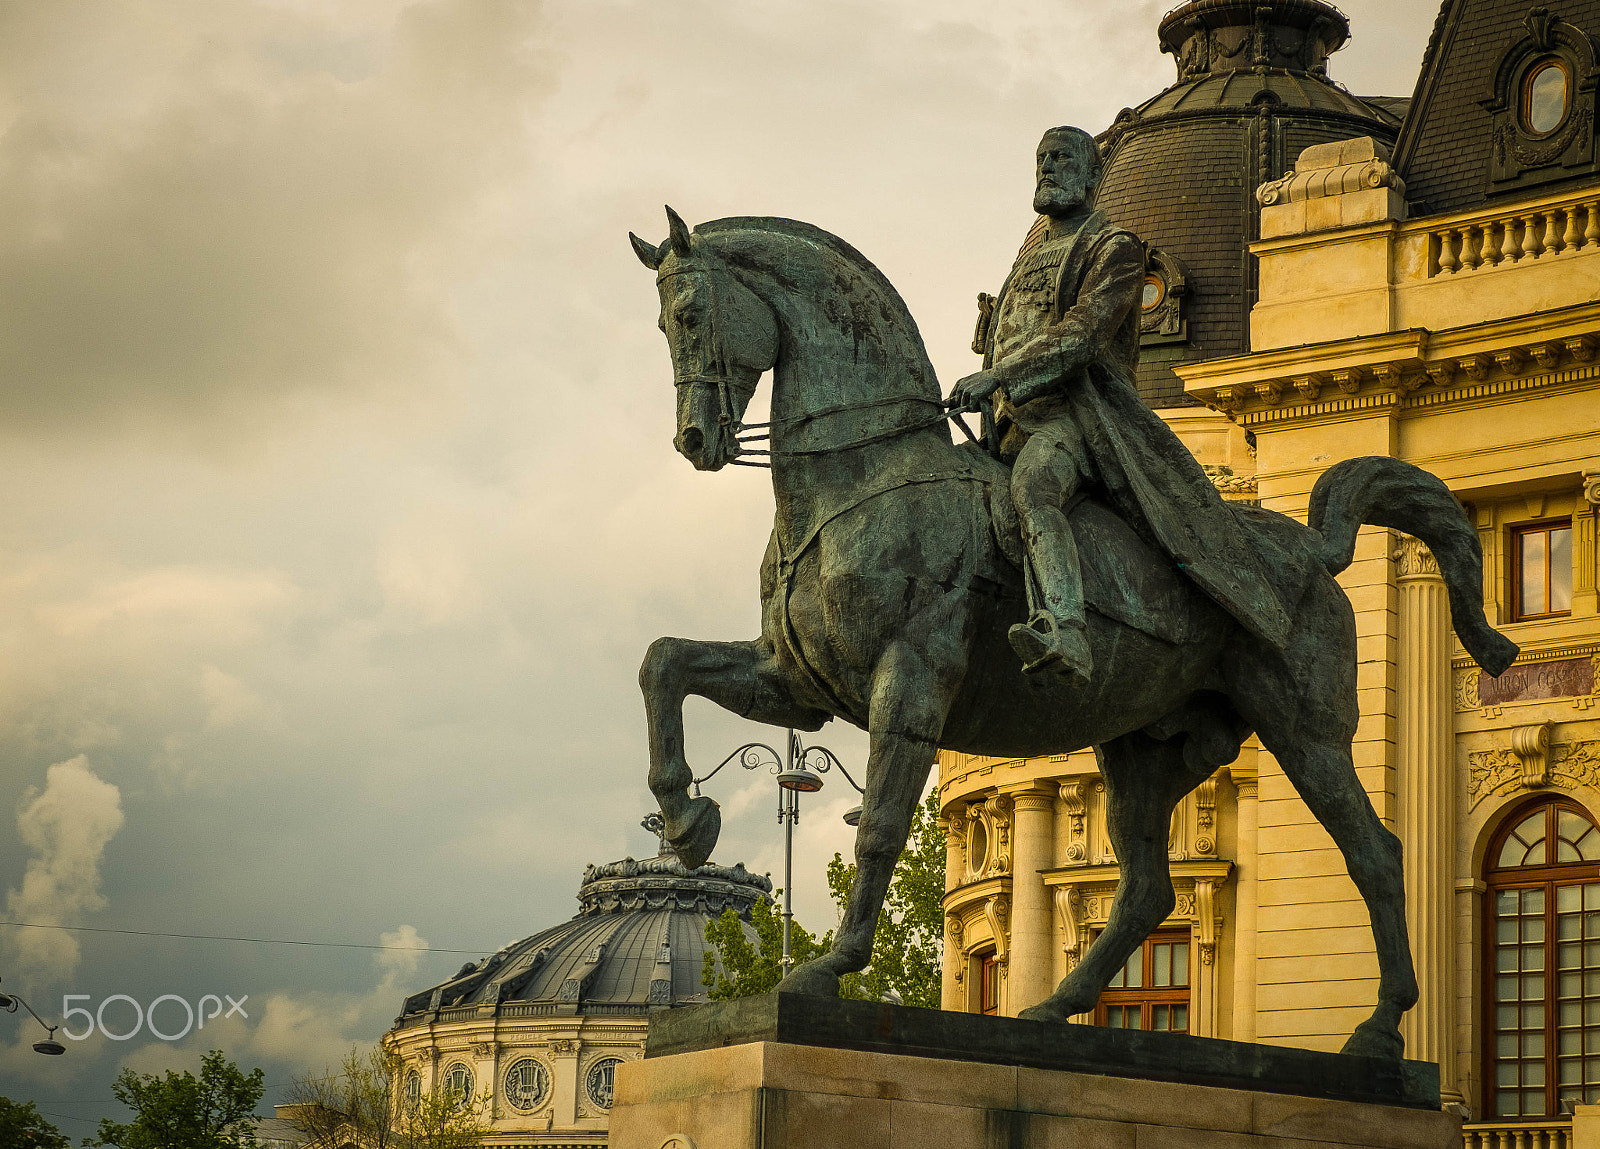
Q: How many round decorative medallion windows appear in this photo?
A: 4